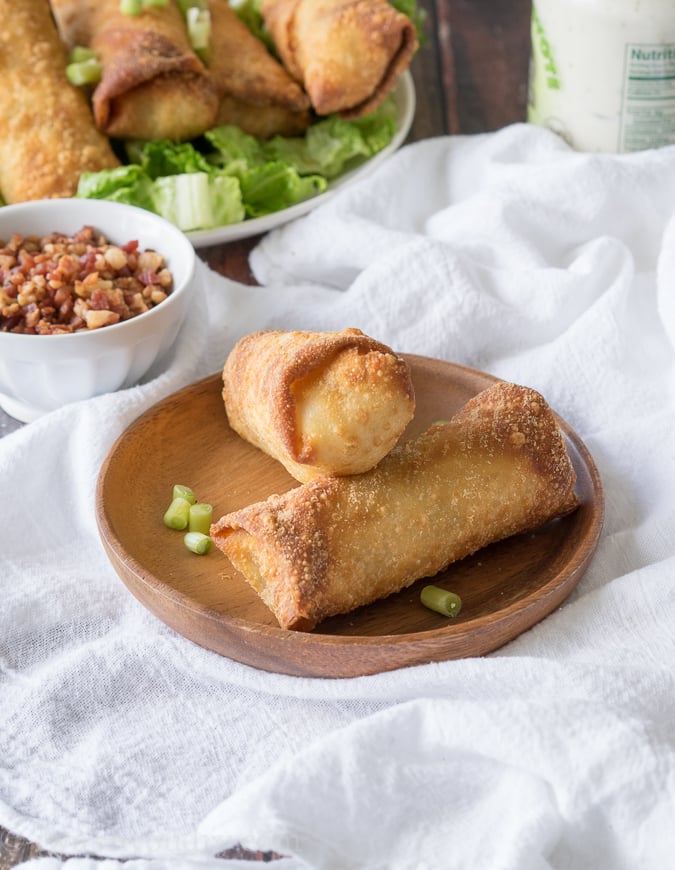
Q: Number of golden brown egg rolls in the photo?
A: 6